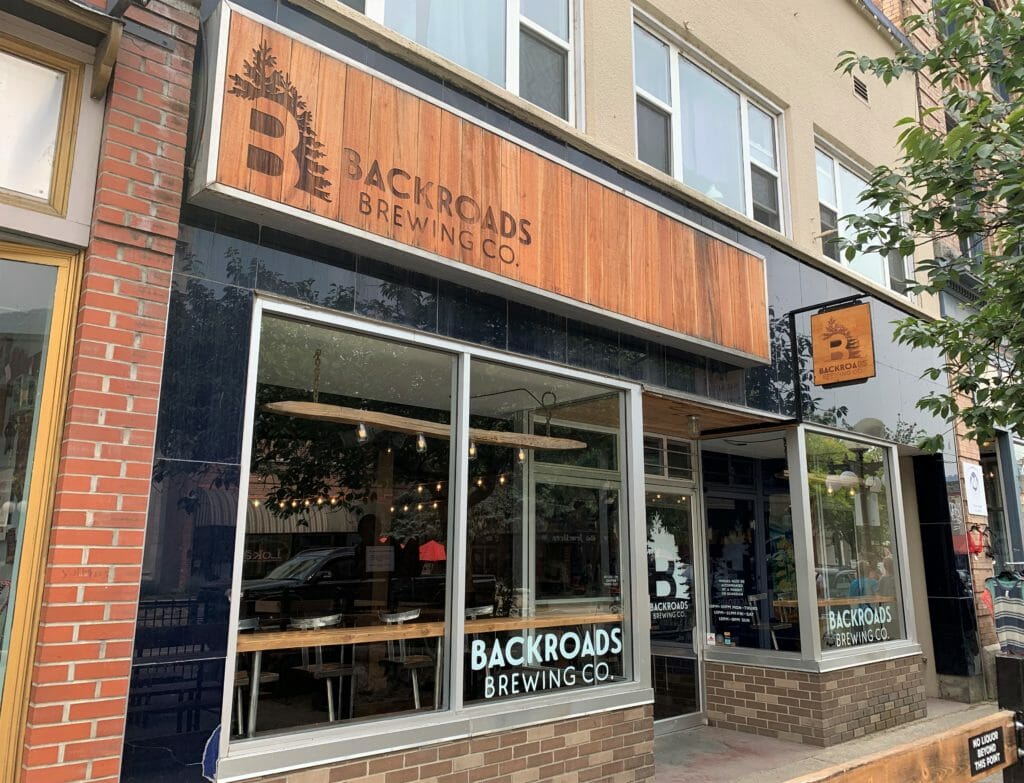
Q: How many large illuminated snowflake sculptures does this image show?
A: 0